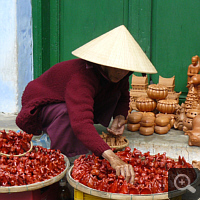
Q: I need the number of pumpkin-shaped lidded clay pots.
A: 3